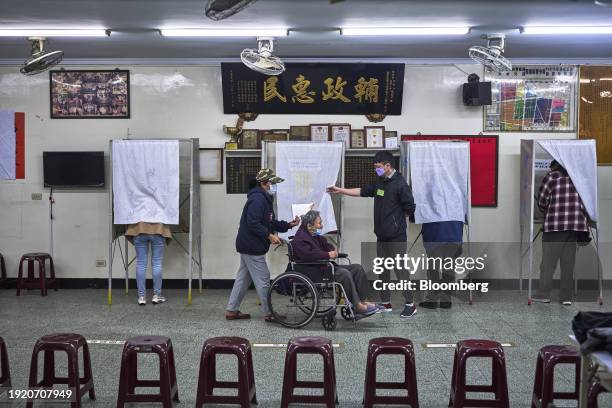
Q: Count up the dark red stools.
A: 11